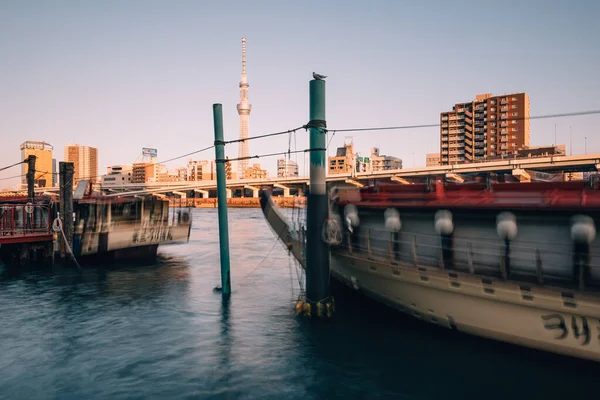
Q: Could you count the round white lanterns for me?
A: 5